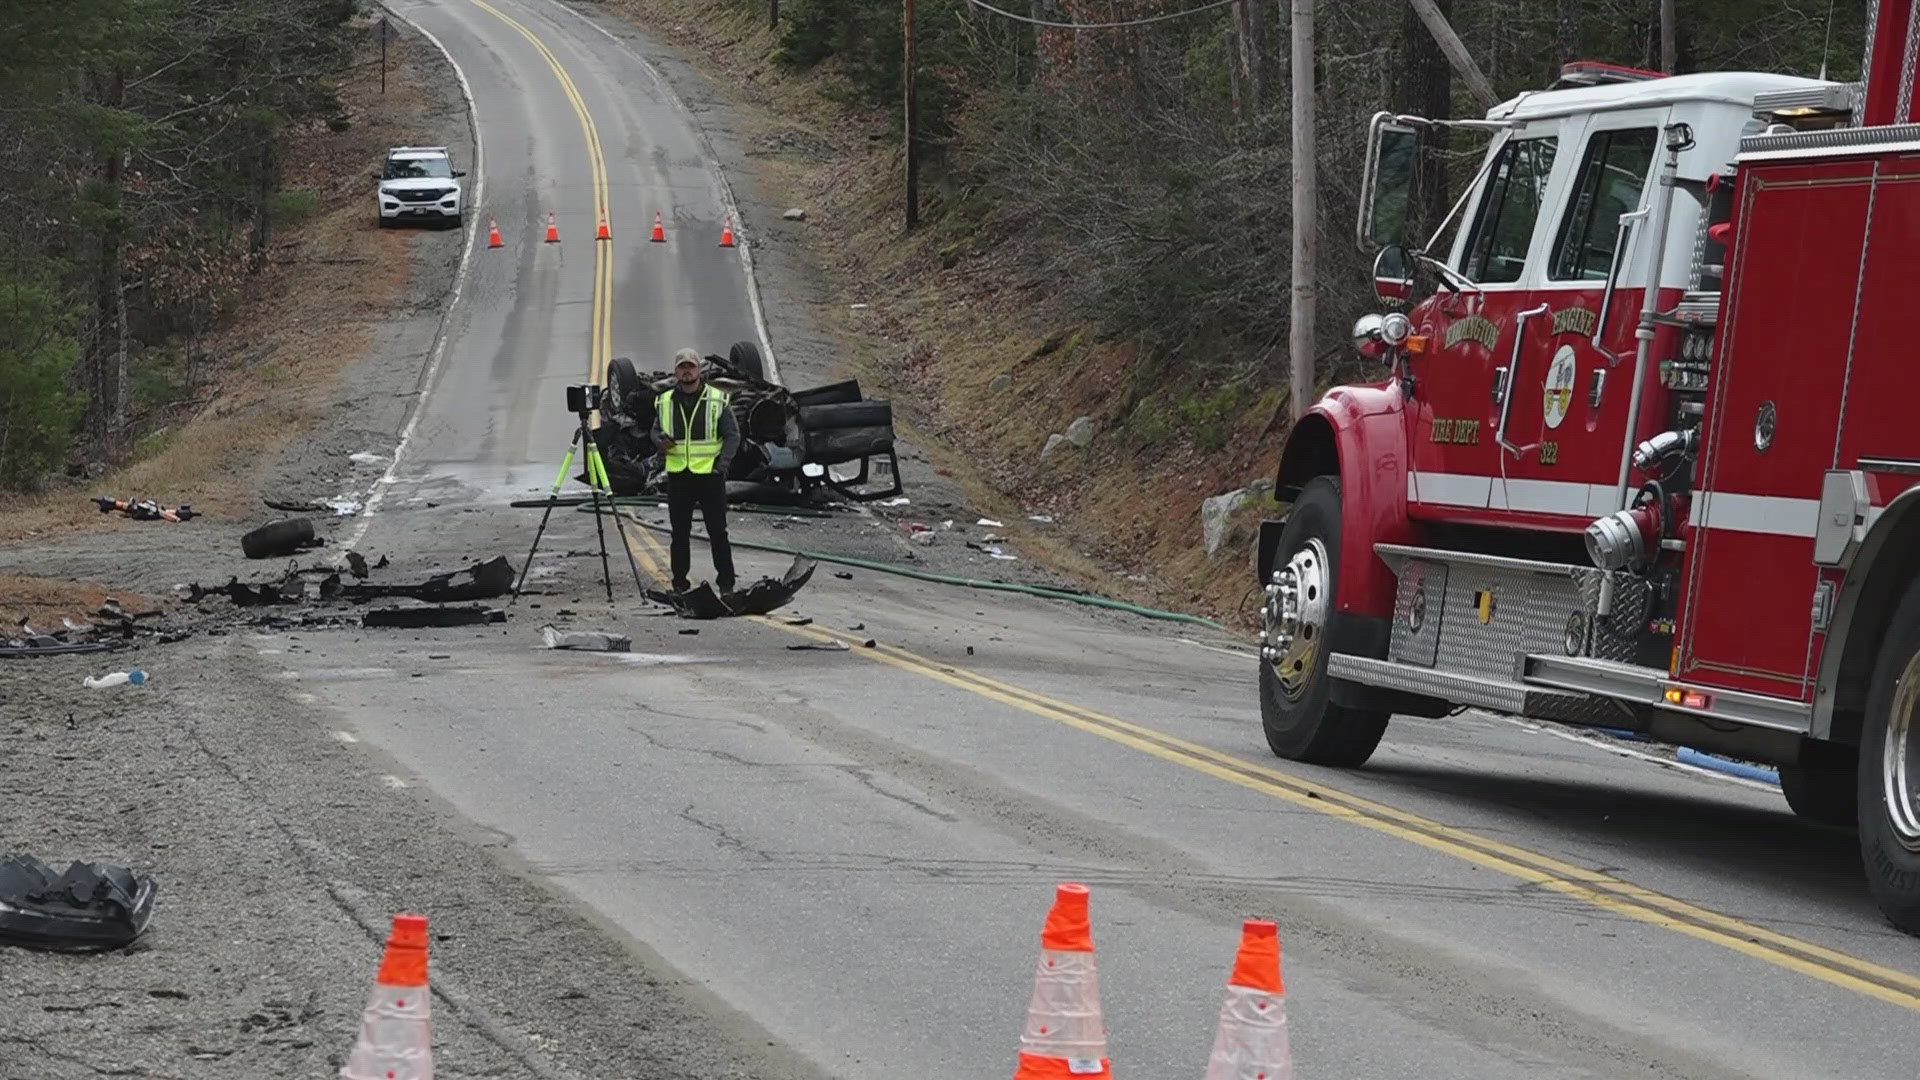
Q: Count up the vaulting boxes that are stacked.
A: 0